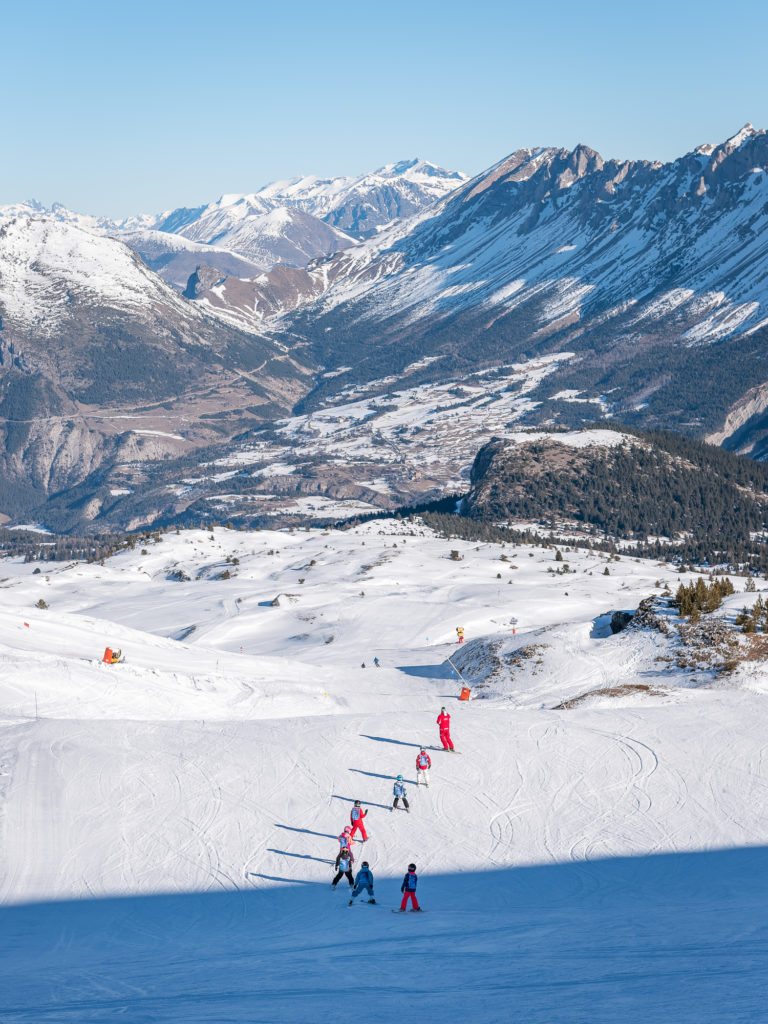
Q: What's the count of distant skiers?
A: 2